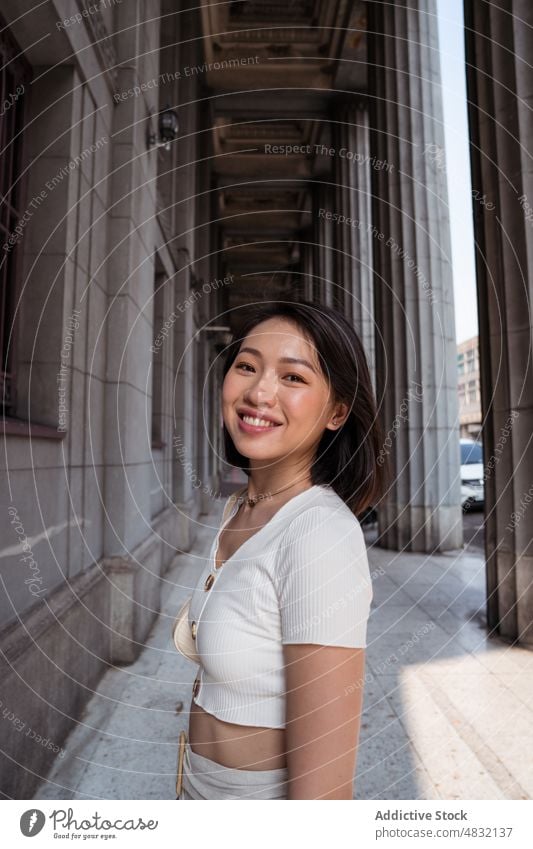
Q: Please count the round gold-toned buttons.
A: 3